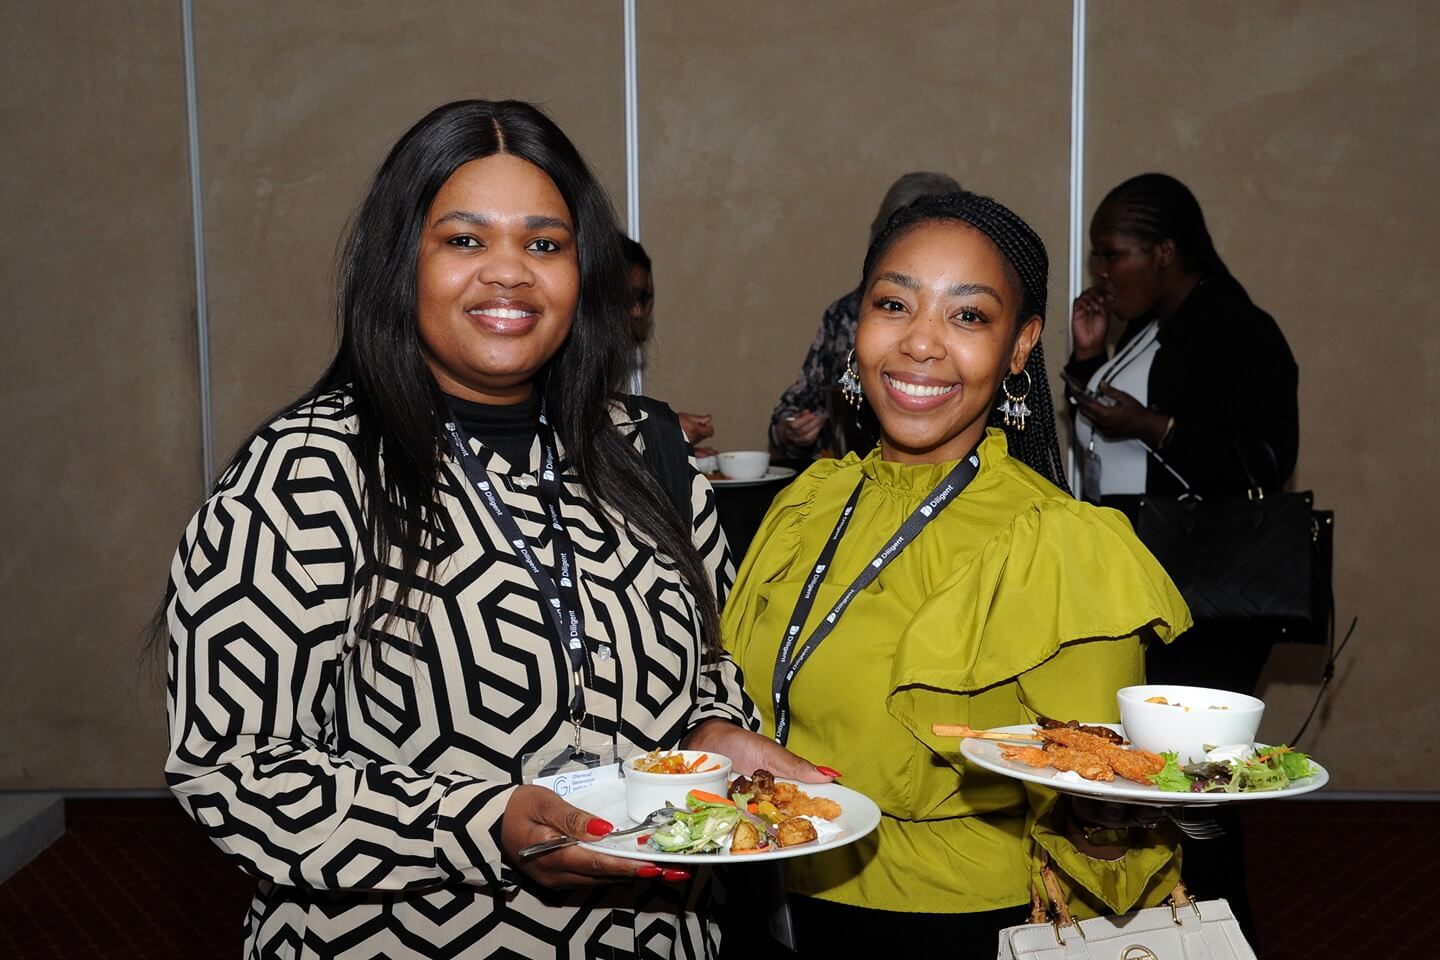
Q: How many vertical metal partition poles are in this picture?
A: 3